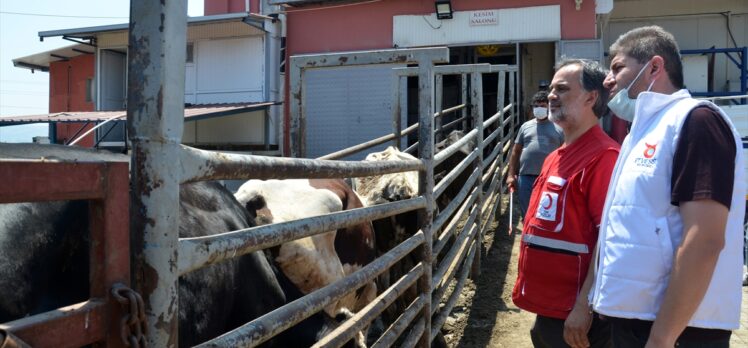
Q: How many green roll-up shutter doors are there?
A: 0